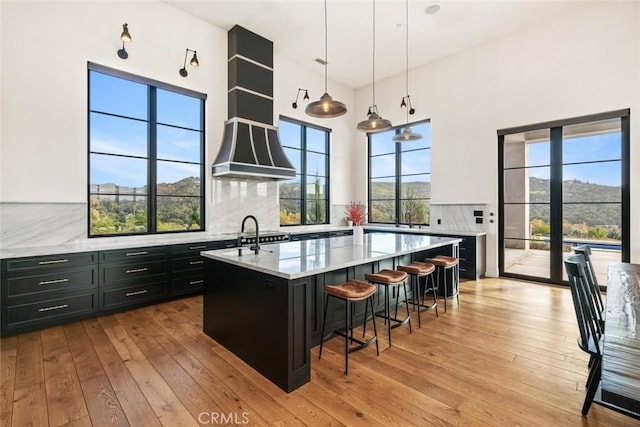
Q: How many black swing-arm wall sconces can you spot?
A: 5